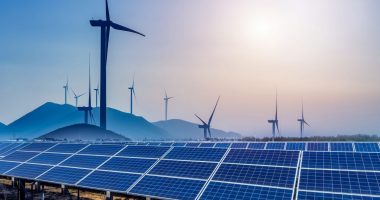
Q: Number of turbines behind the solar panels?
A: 10